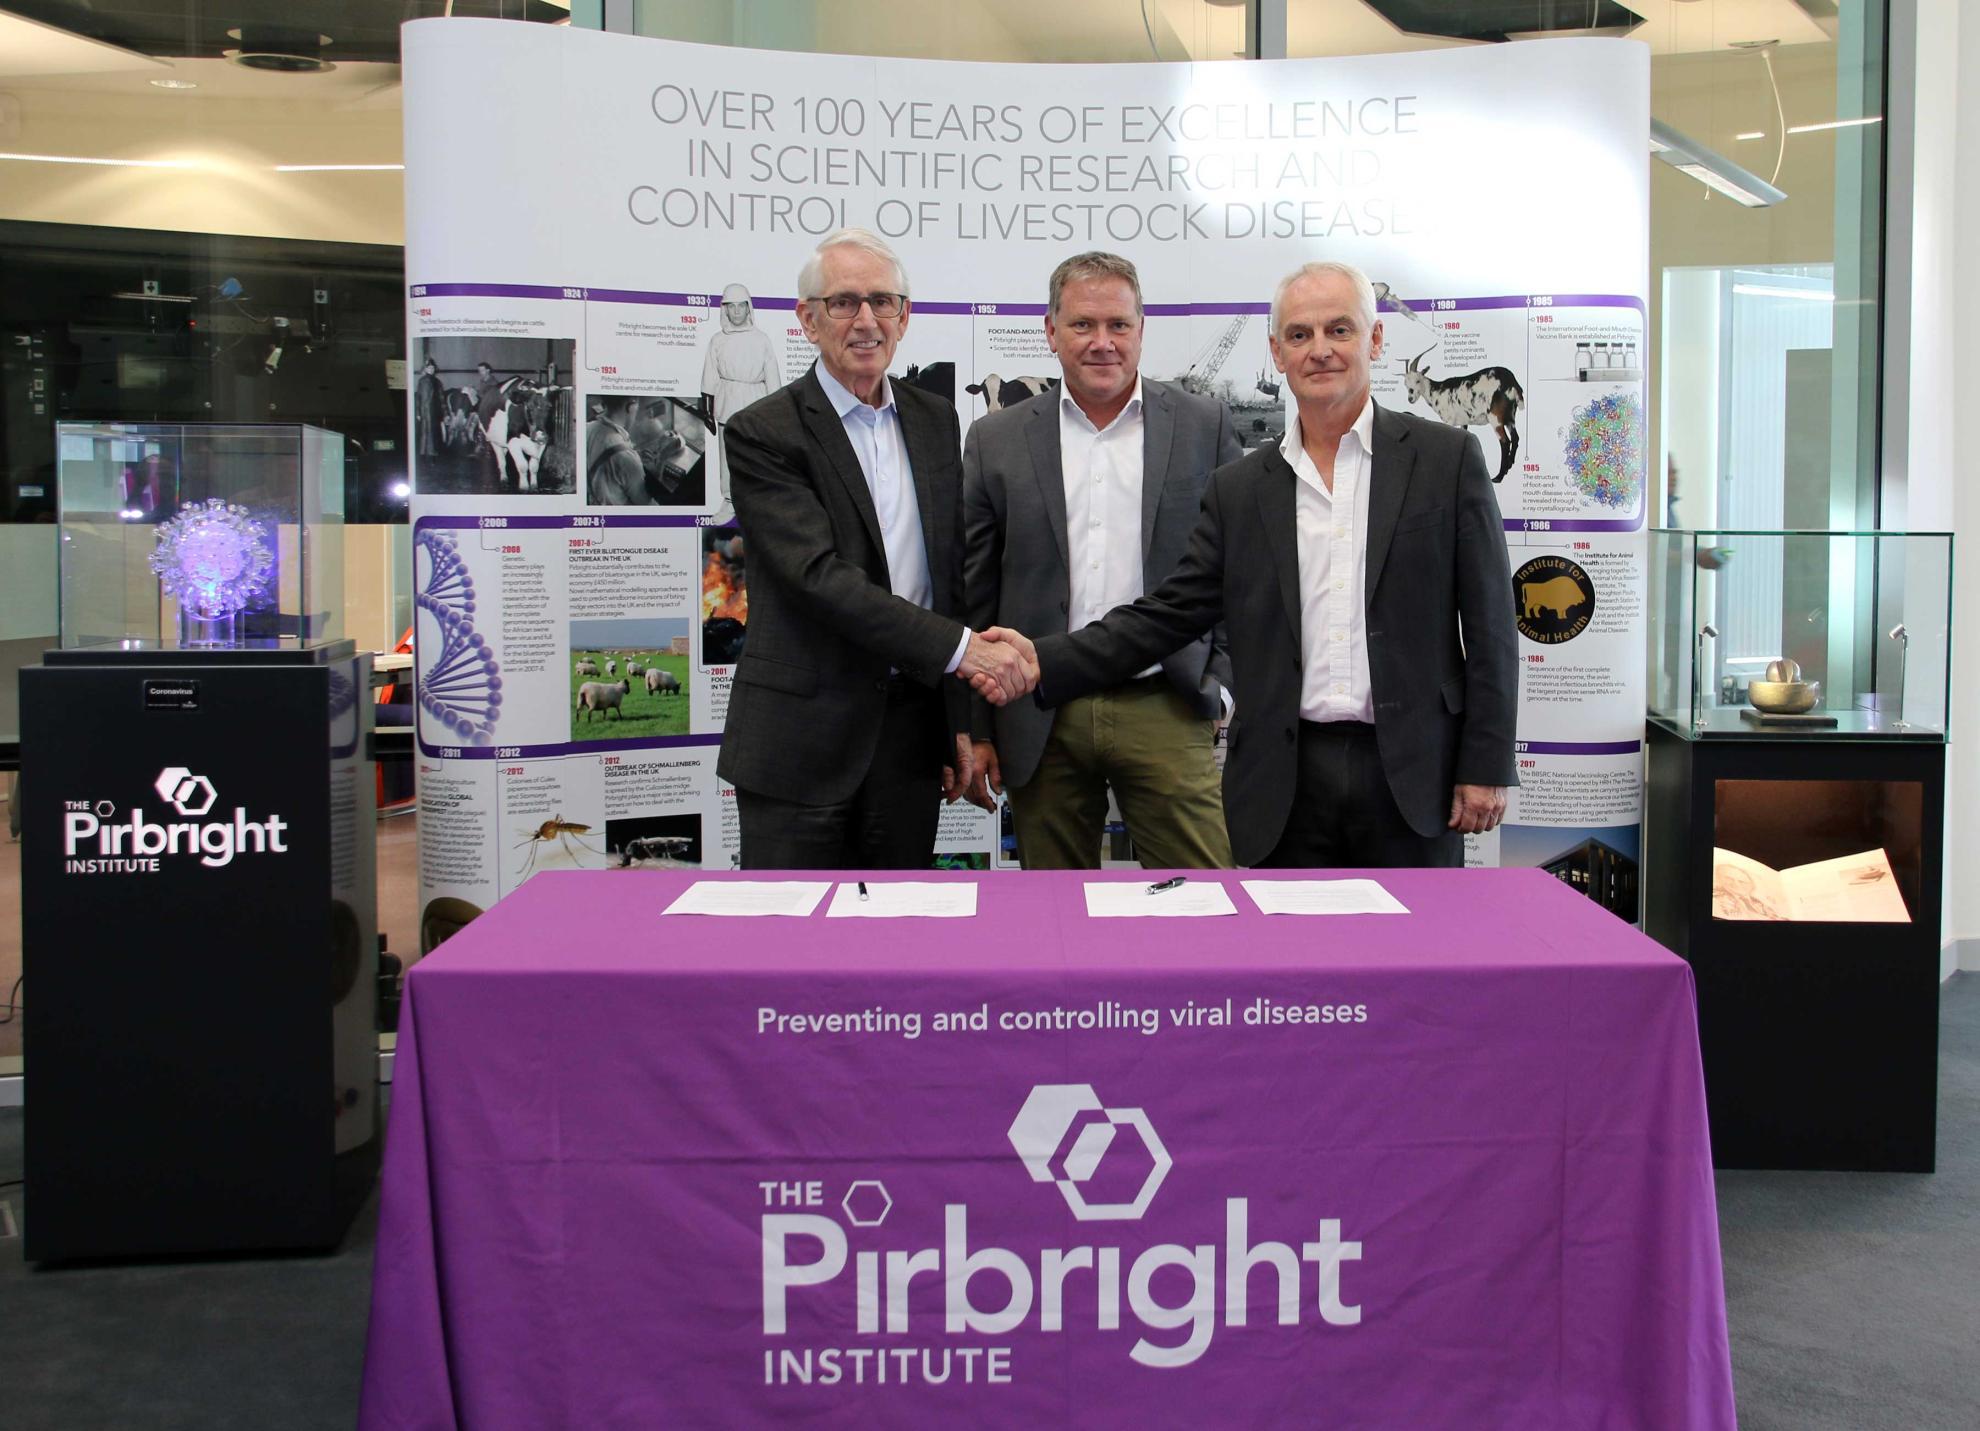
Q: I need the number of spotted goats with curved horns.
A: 1